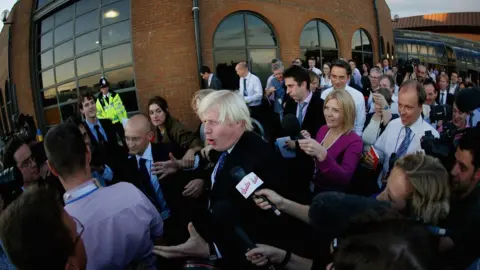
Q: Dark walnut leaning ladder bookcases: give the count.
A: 0